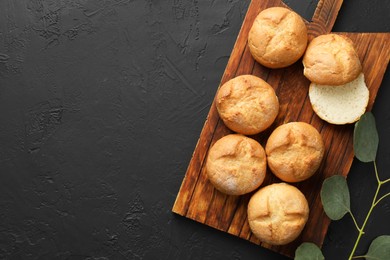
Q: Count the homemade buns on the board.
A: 6